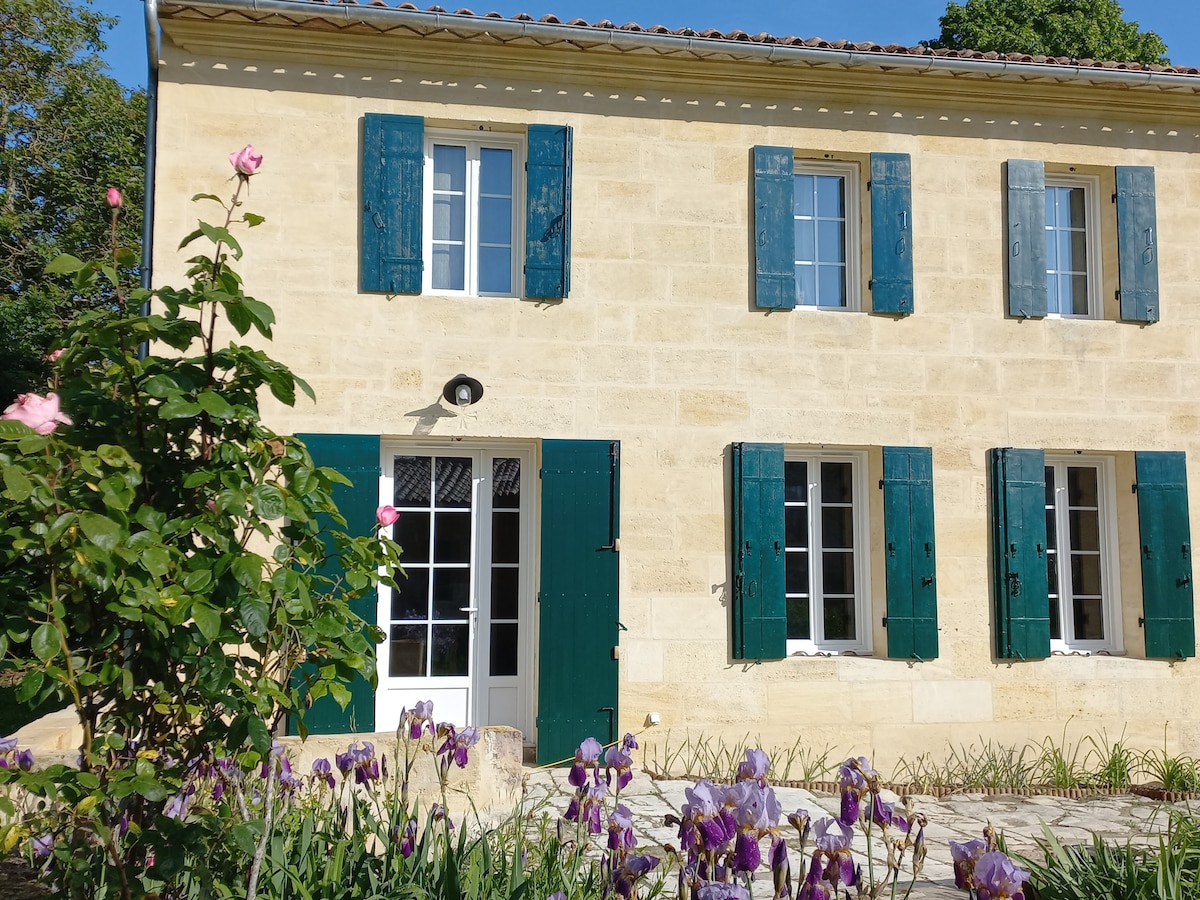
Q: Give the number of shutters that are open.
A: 12